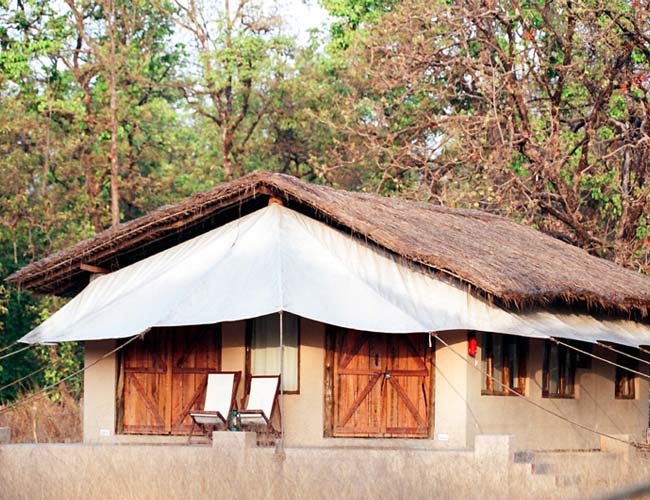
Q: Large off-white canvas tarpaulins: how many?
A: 1